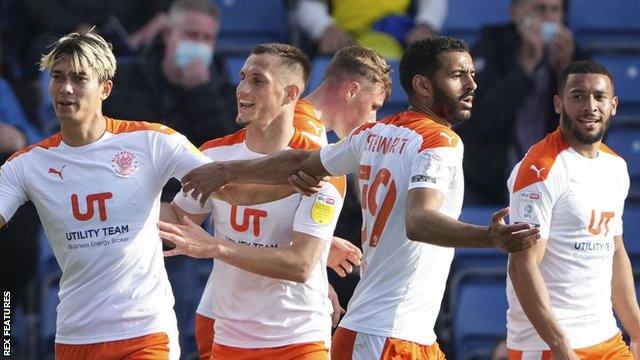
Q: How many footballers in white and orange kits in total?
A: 5